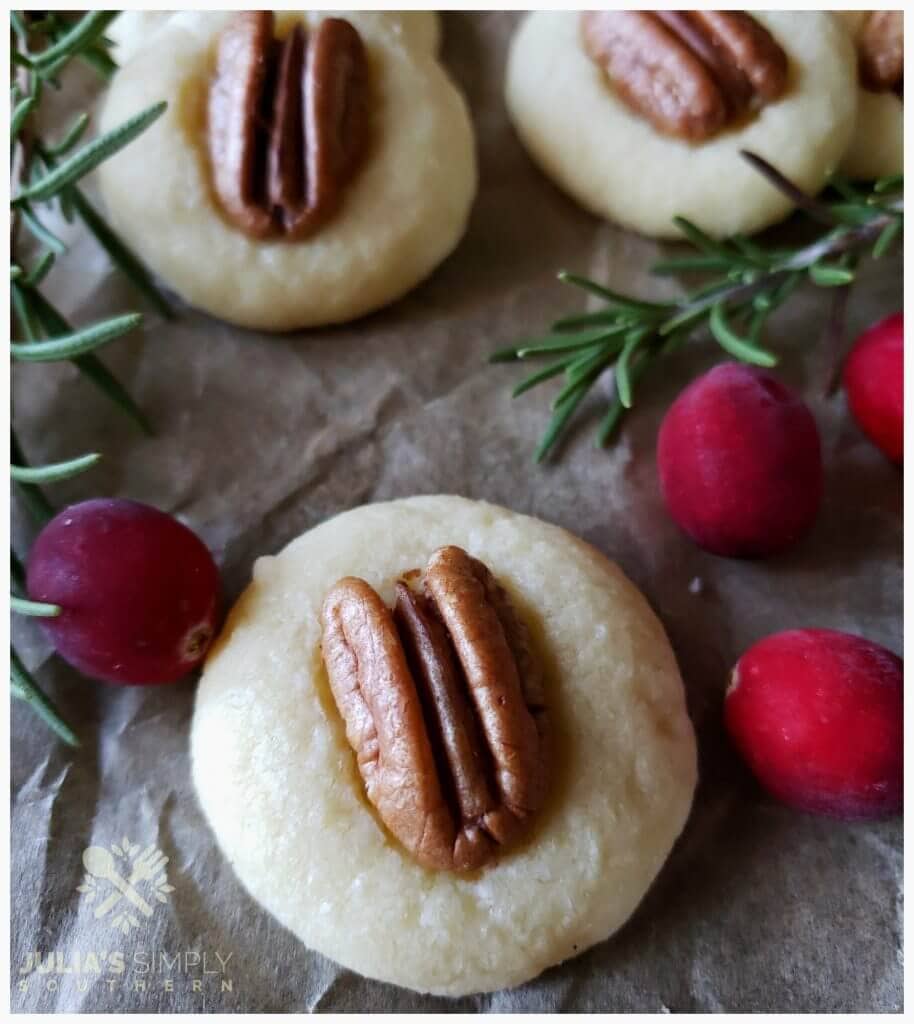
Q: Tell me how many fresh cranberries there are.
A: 4